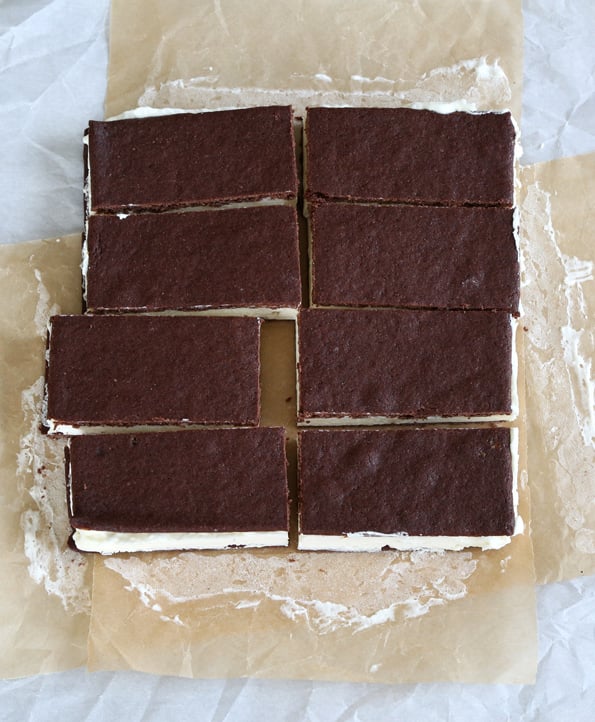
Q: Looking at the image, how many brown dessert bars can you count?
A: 8